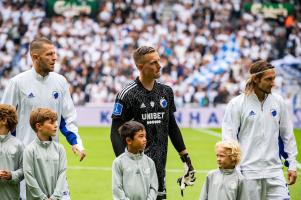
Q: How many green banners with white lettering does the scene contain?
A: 2